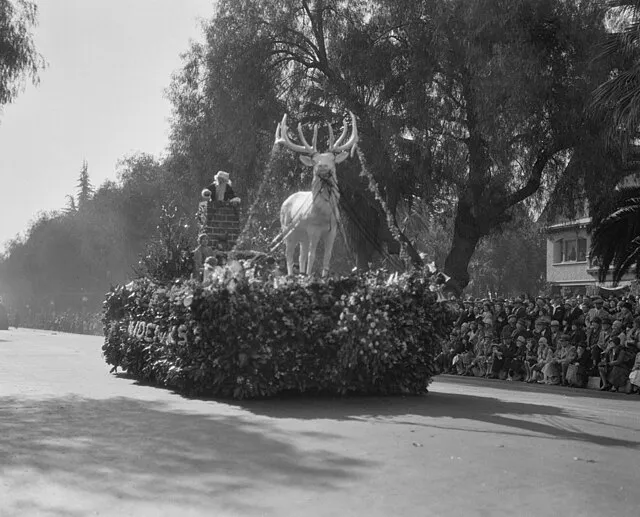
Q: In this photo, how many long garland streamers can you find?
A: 2